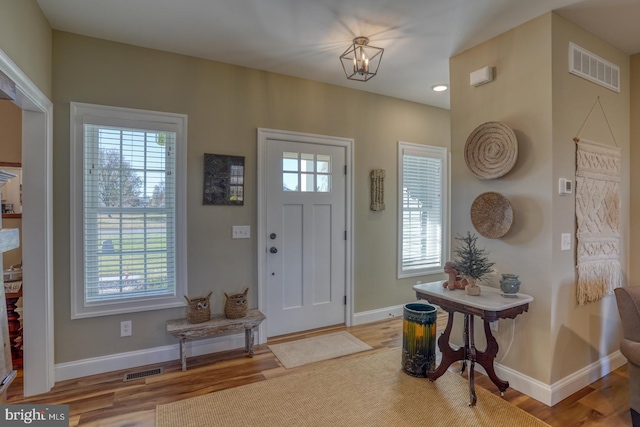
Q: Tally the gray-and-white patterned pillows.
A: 0